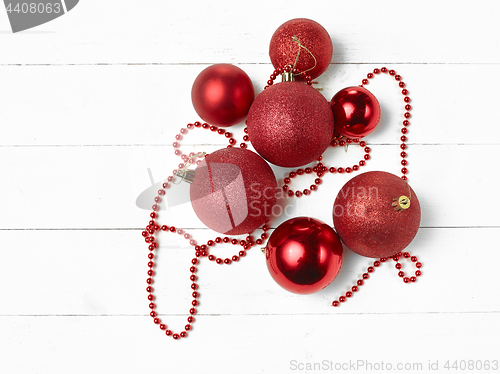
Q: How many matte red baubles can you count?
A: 1